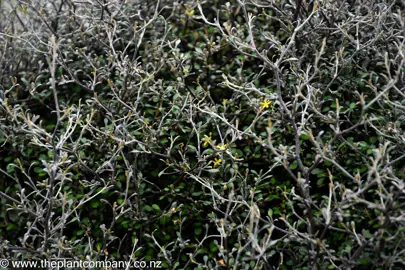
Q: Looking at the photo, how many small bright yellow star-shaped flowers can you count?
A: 4